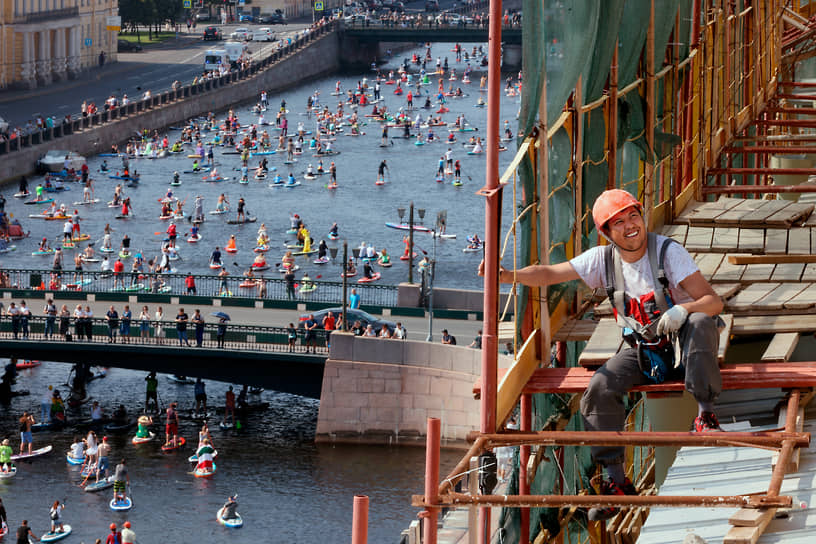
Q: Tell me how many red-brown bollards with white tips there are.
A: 0